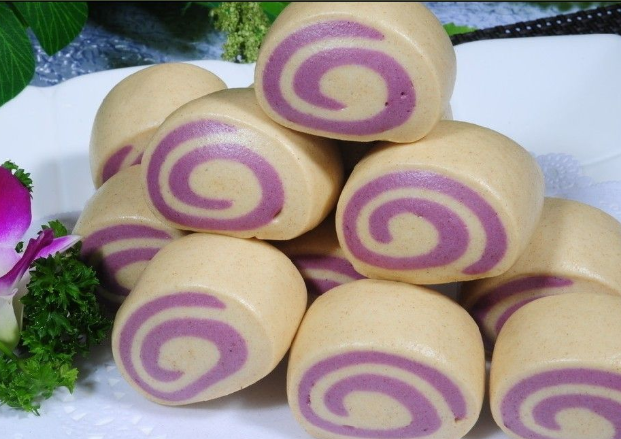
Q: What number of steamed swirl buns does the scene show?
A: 10